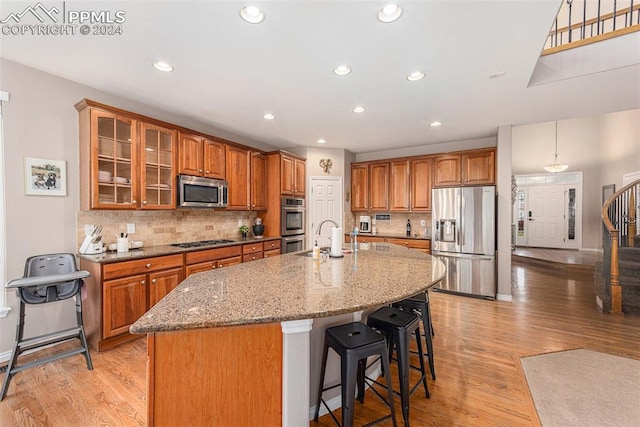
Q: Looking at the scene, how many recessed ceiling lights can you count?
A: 9